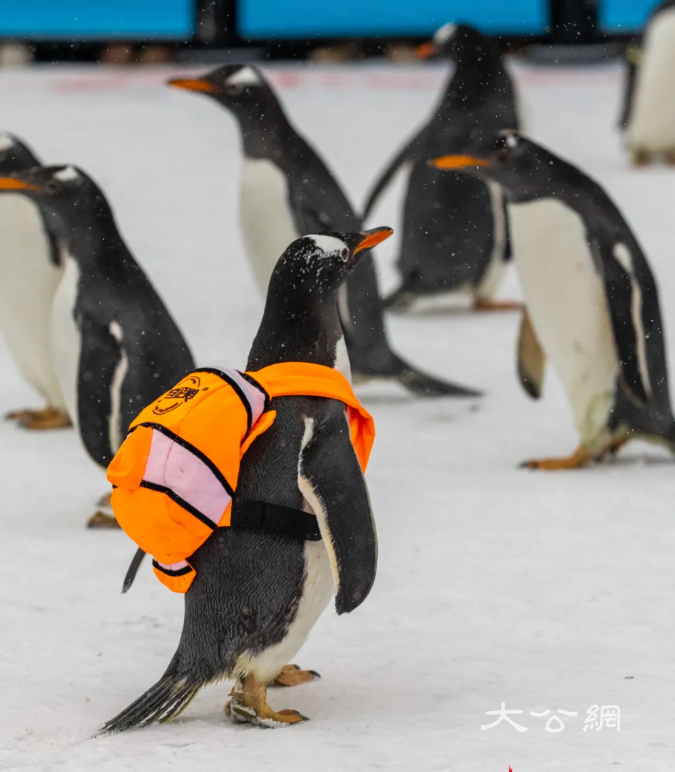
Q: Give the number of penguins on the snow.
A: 7